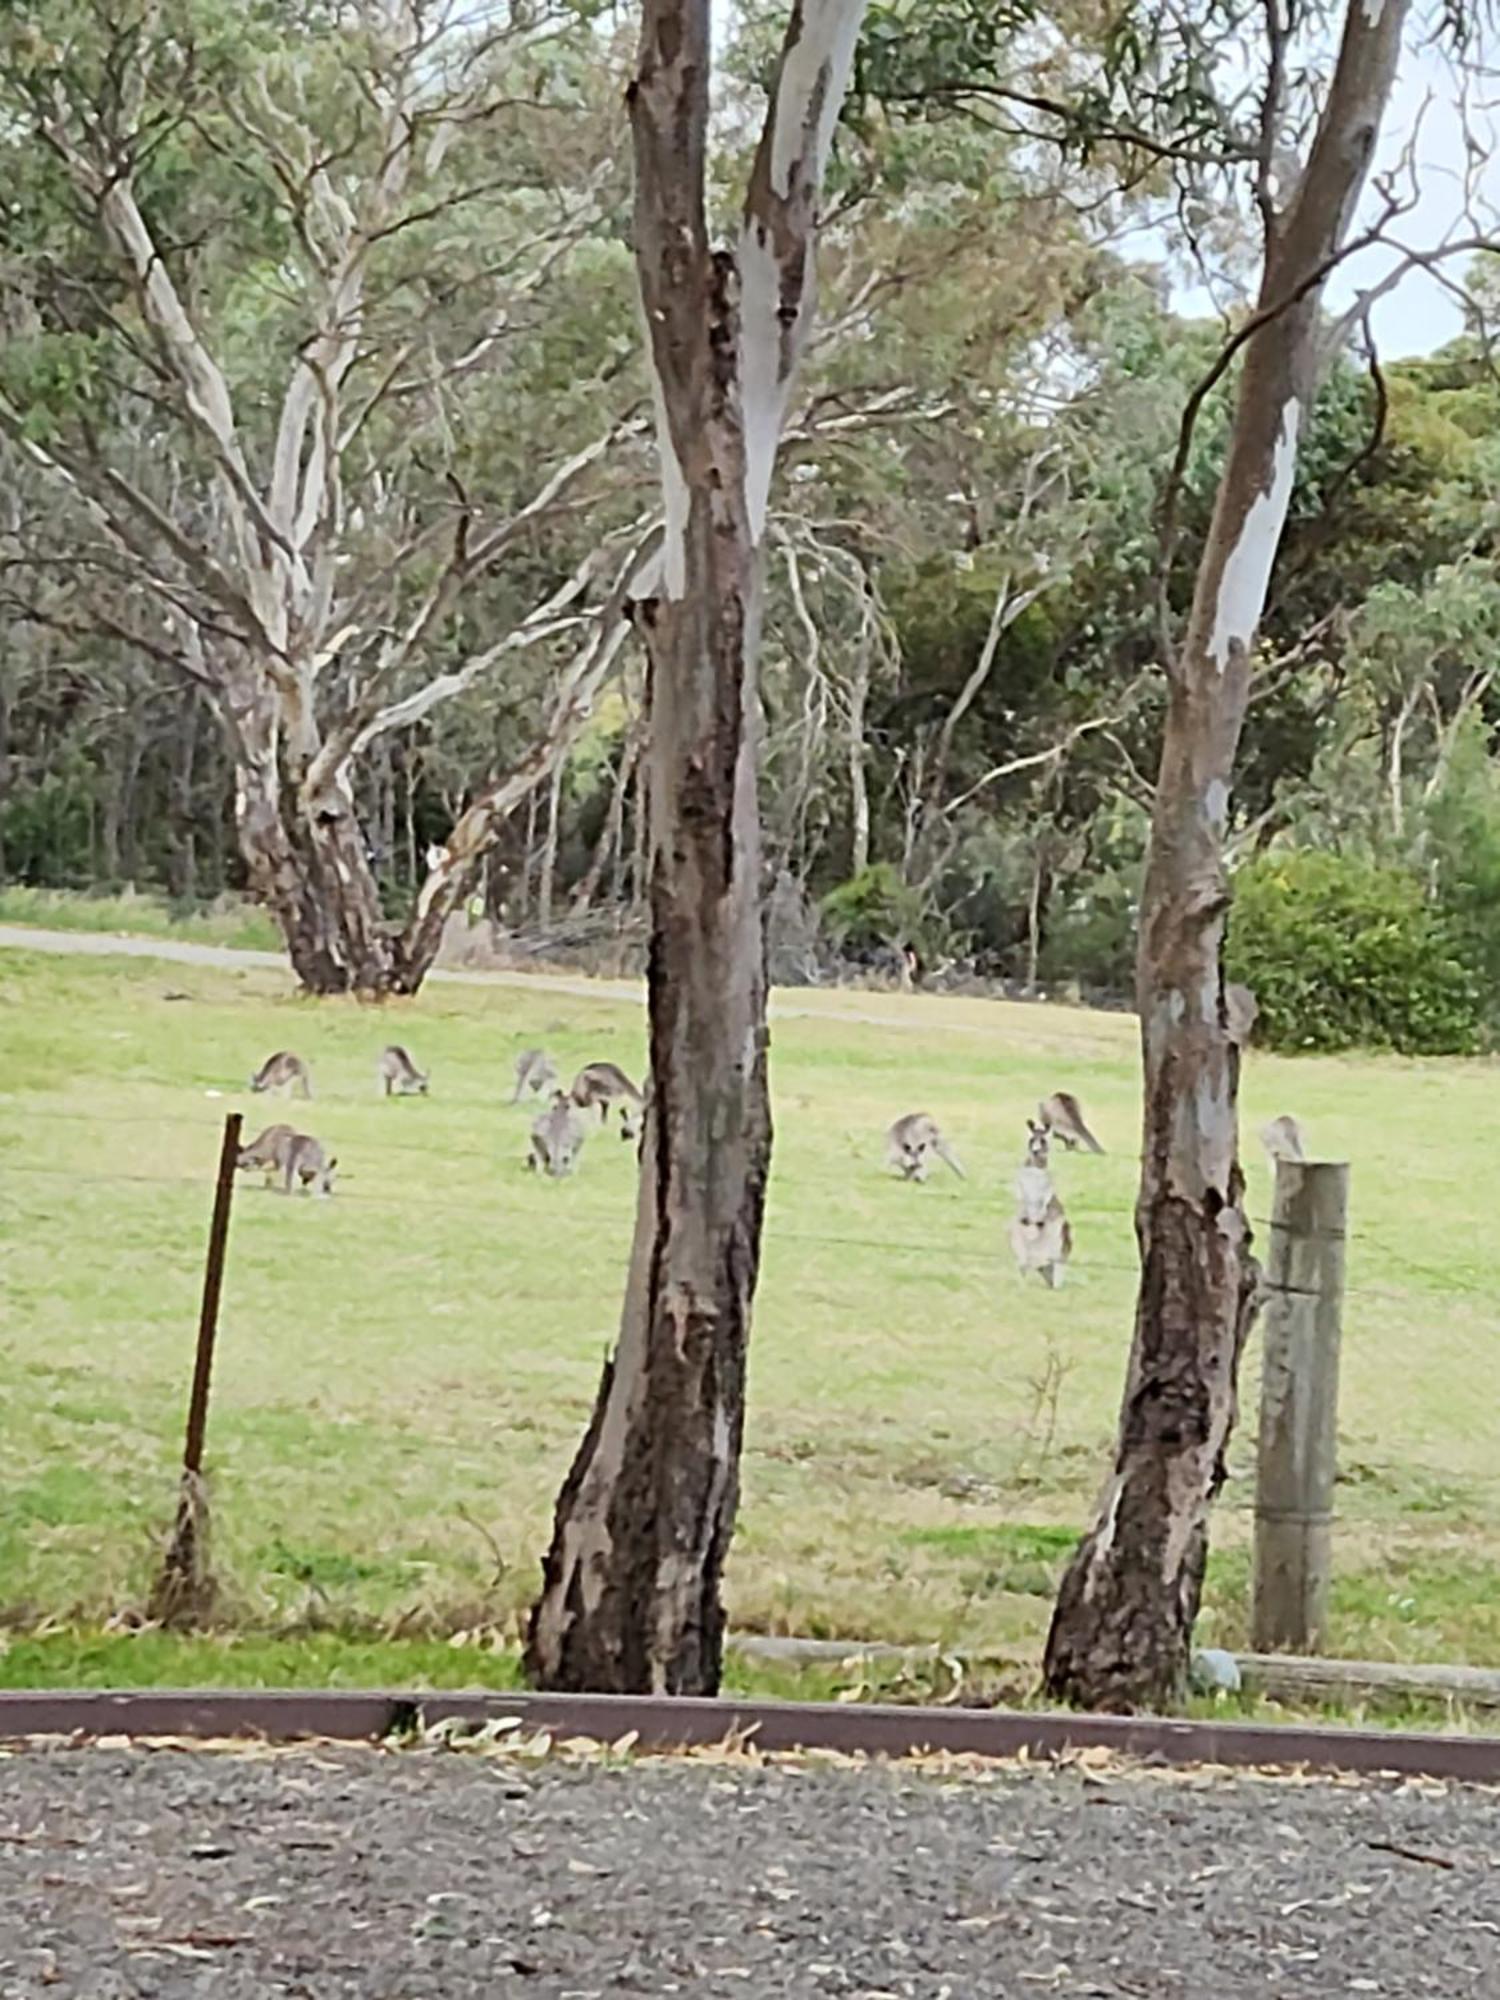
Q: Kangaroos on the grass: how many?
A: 11